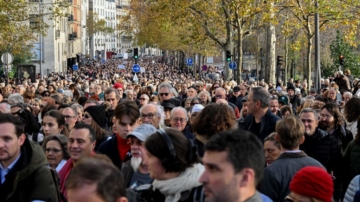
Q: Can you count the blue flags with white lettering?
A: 0